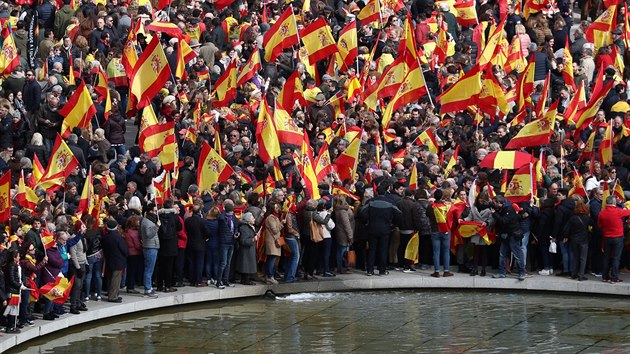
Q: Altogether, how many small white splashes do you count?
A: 1